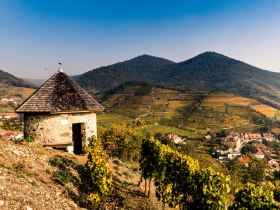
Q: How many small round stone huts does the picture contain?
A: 1